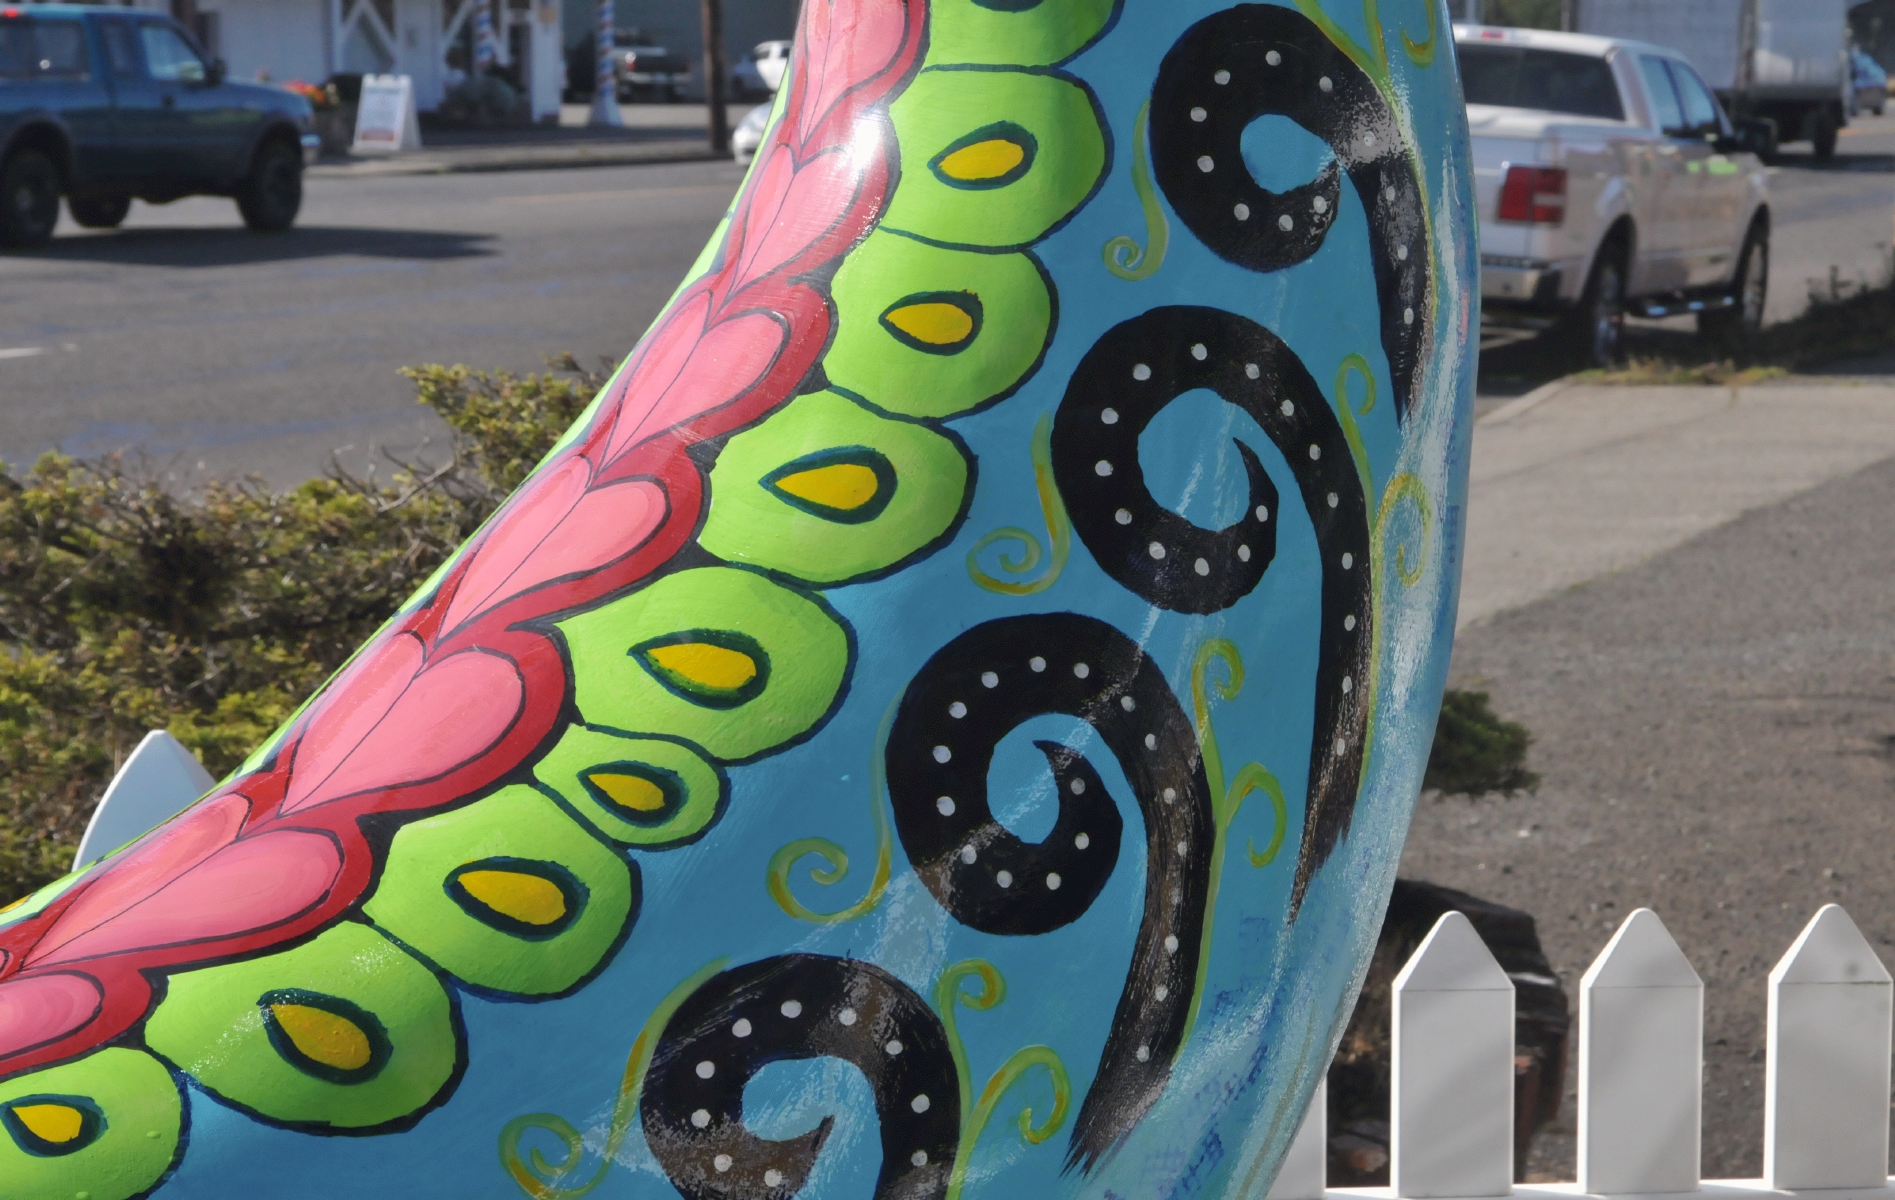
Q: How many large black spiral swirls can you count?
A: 4